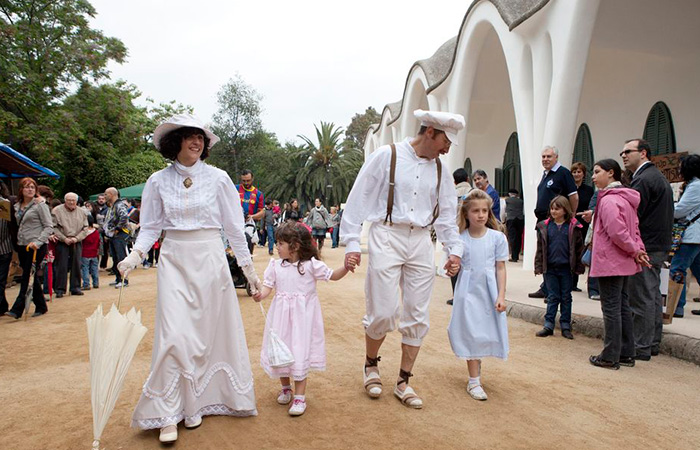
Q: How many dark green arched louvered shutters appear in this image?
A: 4